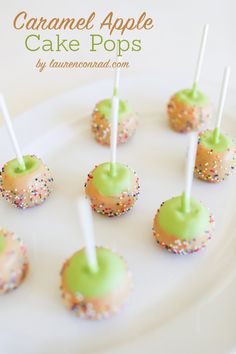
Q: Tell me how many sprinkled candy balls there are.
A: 8